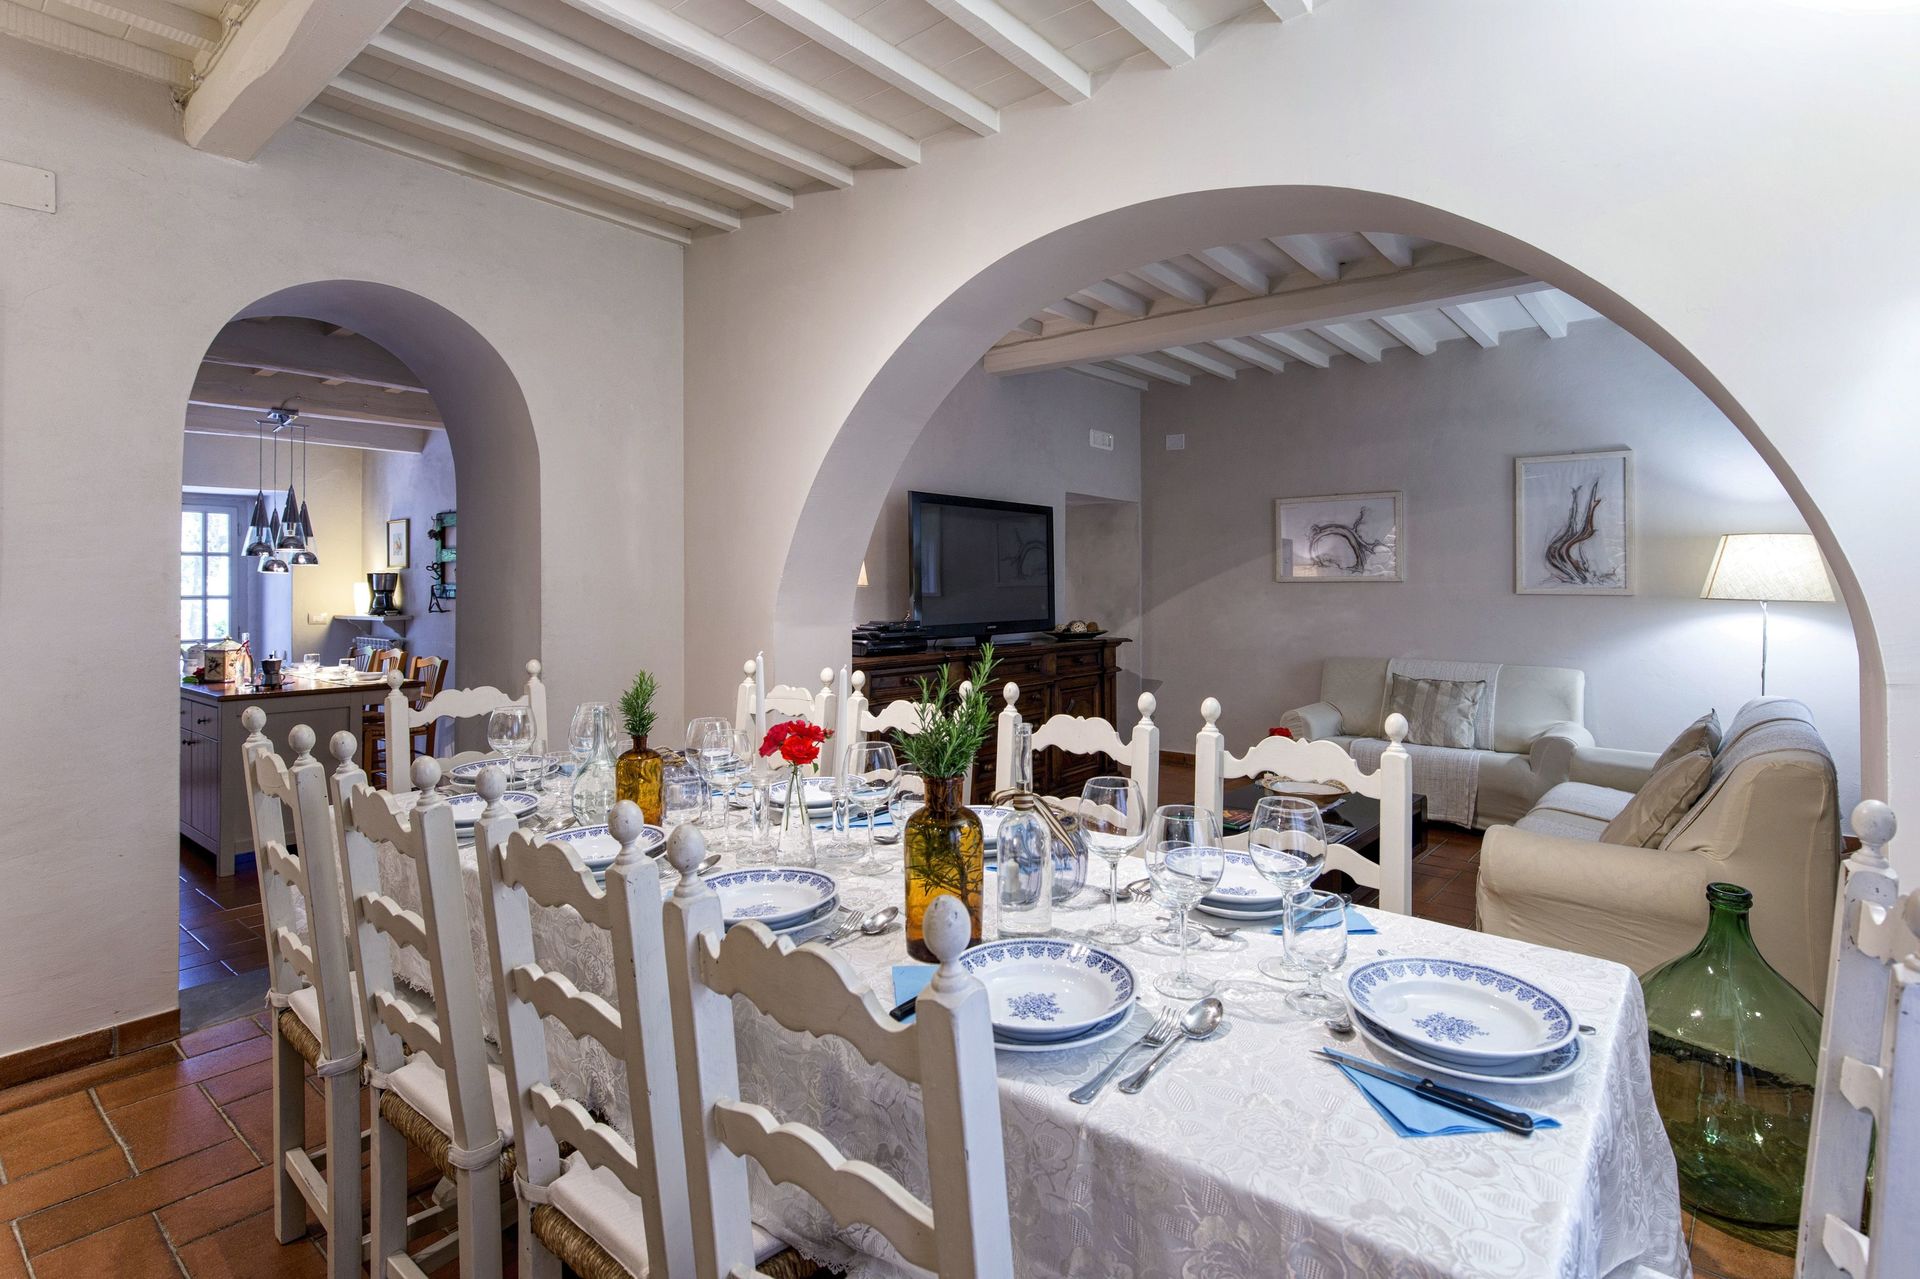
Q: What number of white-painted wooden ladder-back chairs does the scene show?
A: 10